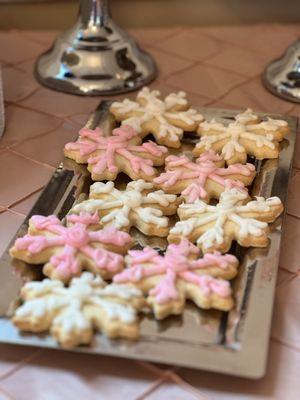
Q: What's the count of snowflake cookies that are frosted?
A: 9